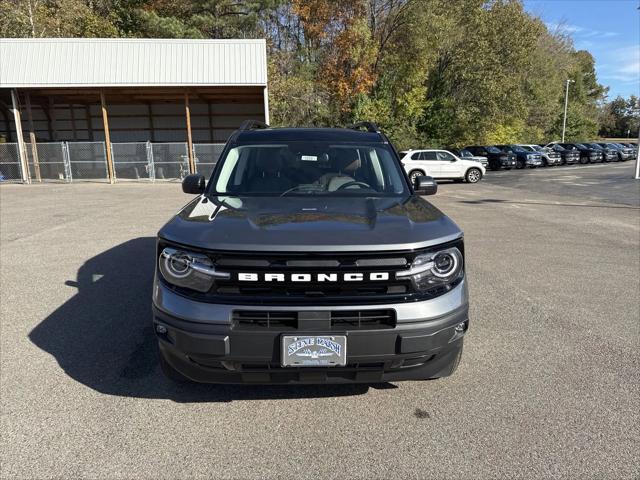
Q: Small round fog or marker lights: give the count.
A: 2